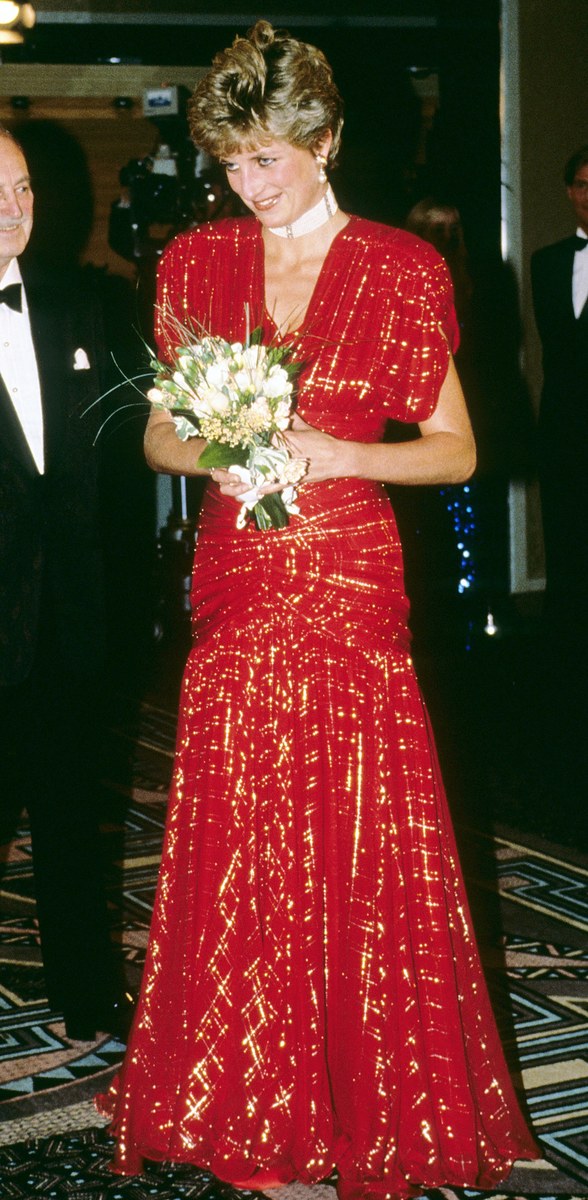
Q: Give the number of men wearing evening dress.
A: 2